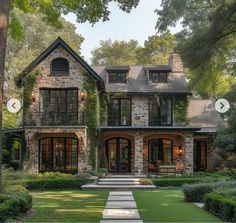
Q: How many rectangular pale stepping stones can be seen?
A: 5